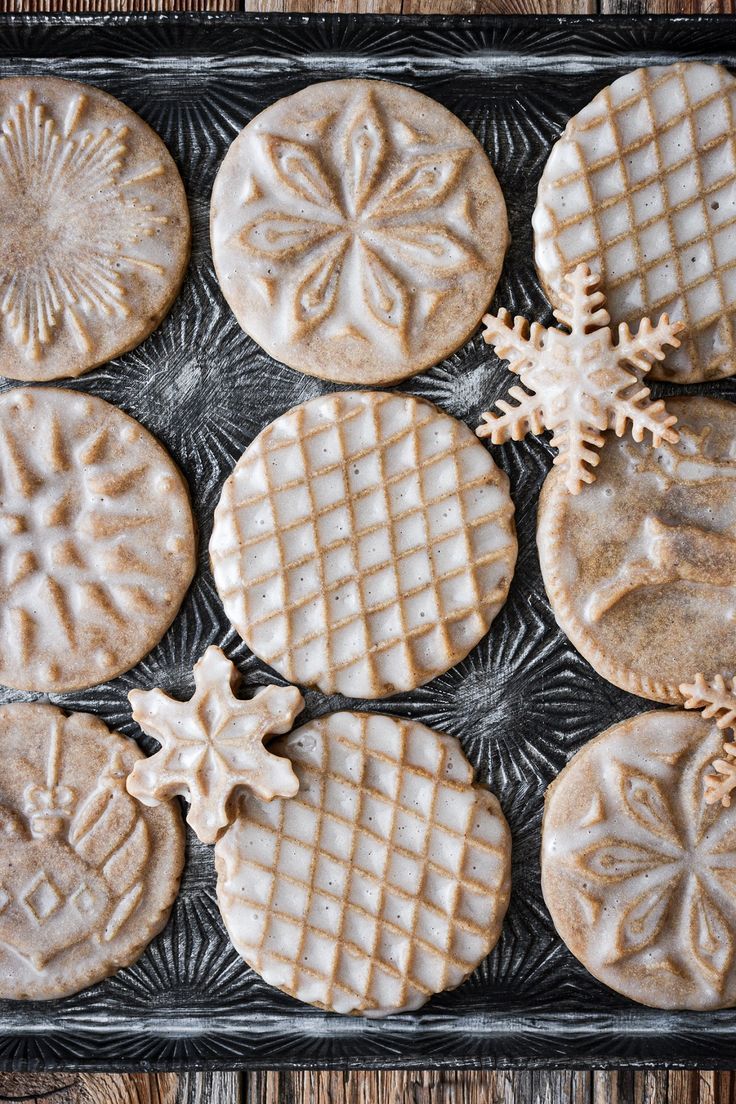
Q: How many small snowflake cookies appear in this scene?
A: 3